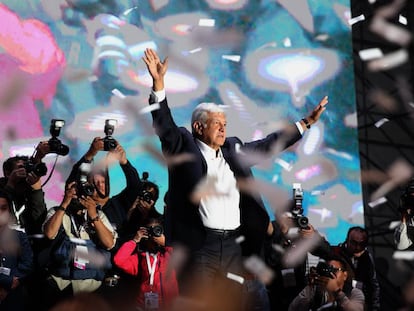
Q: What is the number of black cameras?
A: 8